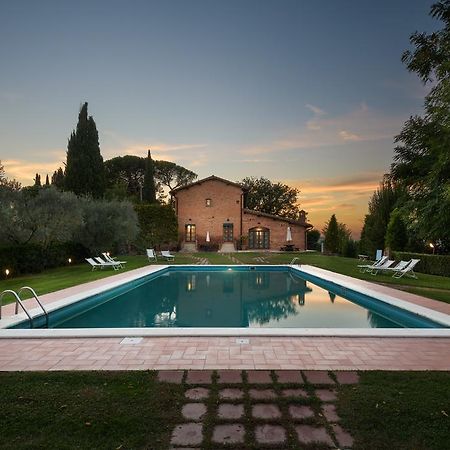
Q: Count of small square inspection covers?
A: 2